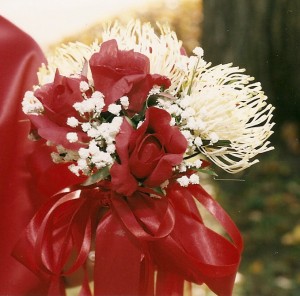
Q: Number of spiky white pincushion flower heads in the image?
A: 3